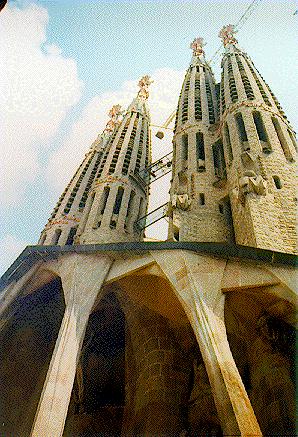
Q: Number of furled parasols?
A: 0